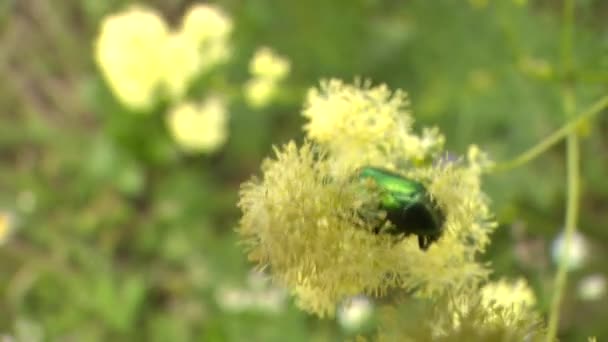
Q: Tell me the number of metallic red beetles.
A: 0